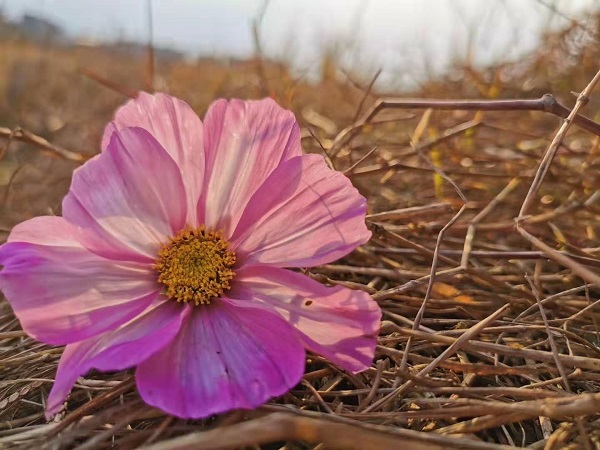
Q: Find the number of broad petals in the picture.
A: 8